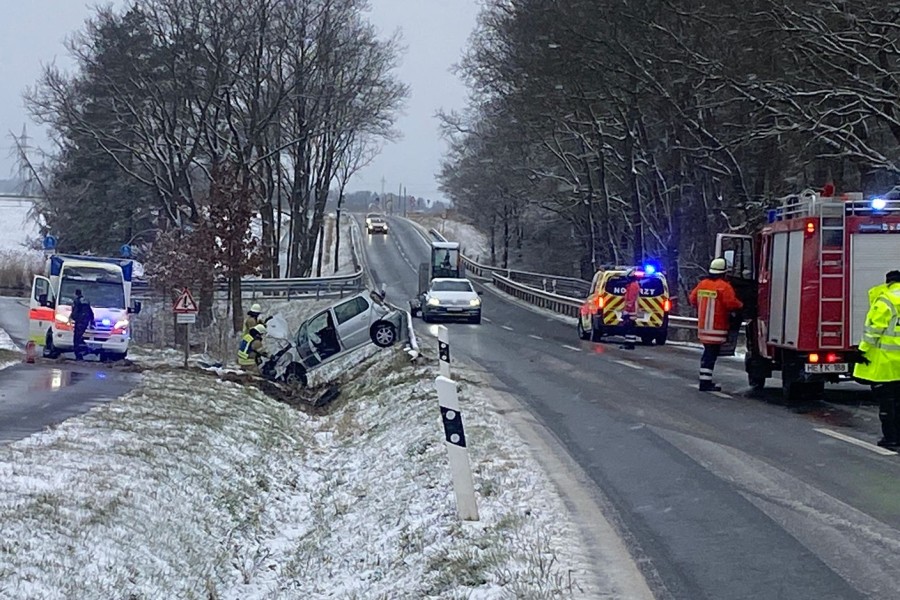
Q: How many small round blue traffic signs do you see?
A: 2